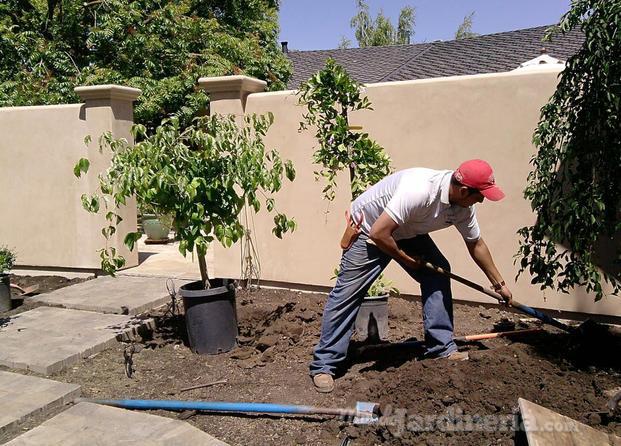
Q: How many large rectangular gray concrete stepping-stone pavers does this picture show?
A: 4